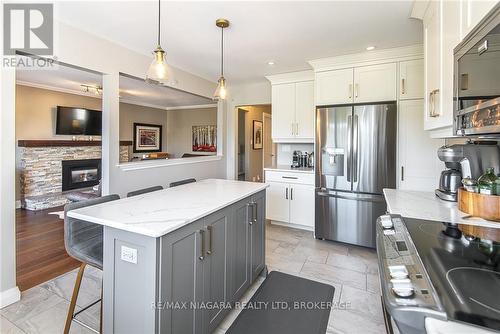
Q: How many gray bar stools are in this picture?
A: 3